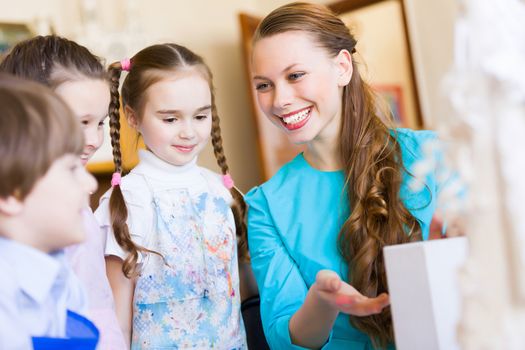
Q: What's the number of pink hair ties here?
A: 3